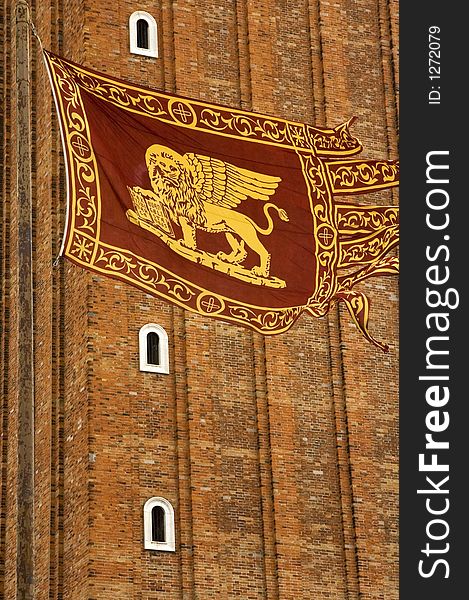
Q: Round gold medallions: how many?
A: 4